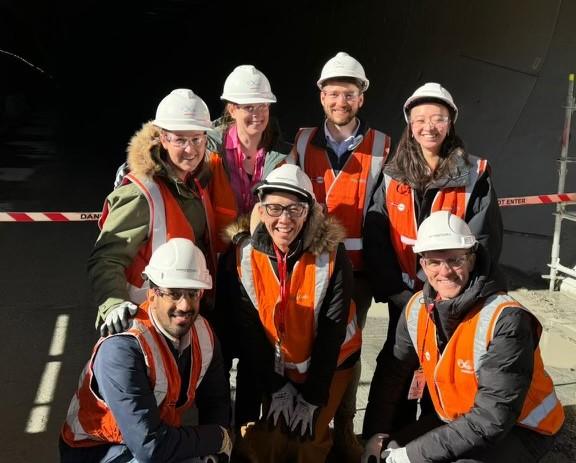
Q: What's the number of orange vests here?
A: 7